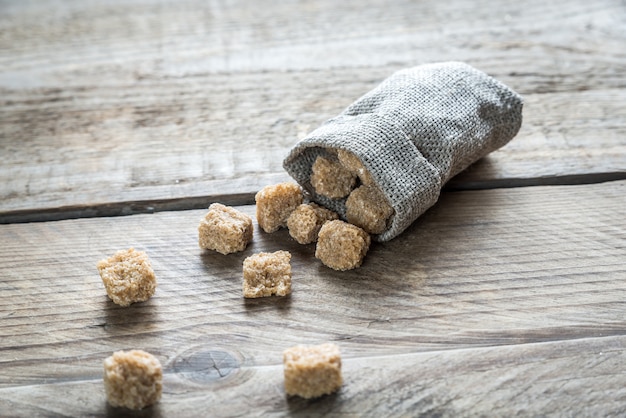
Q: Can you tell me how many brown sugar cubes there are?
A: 11